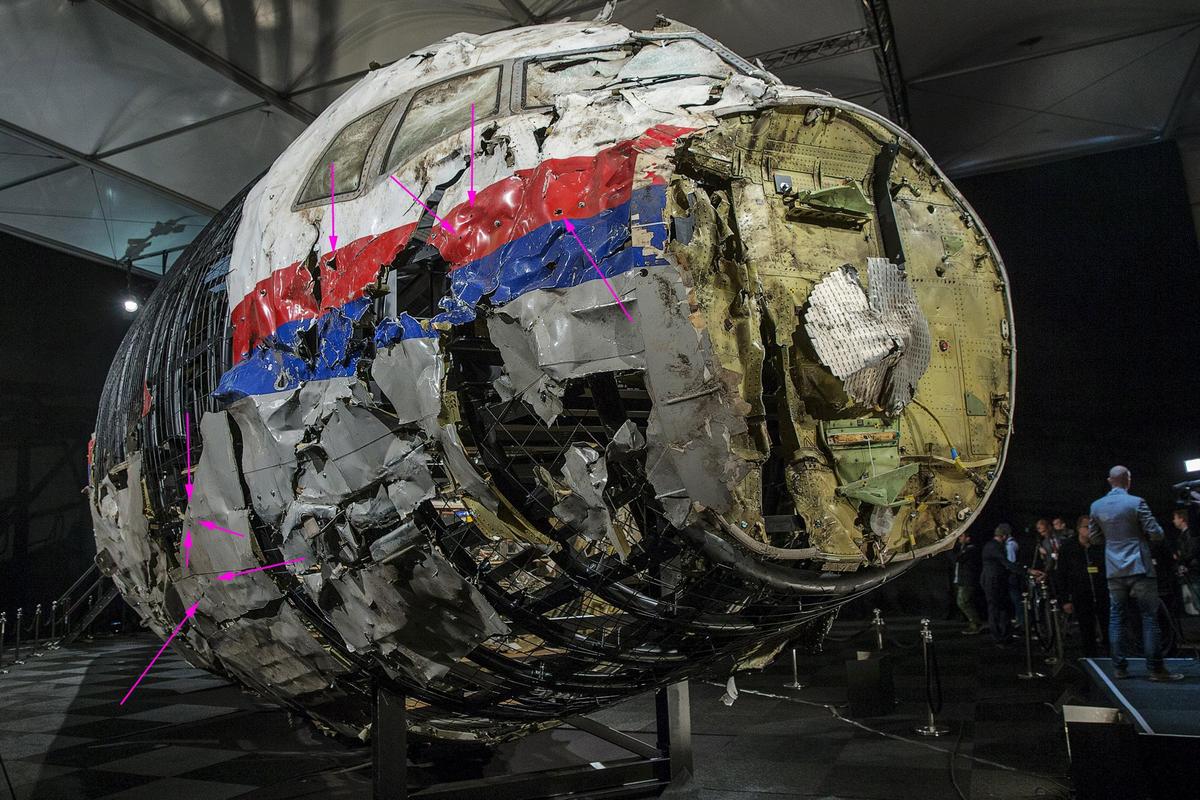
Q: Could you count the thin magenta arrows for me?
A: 9